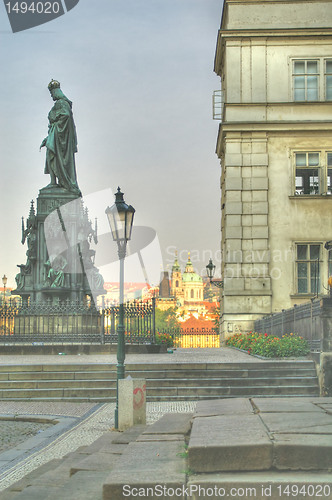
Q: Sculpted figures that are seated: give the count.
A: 3